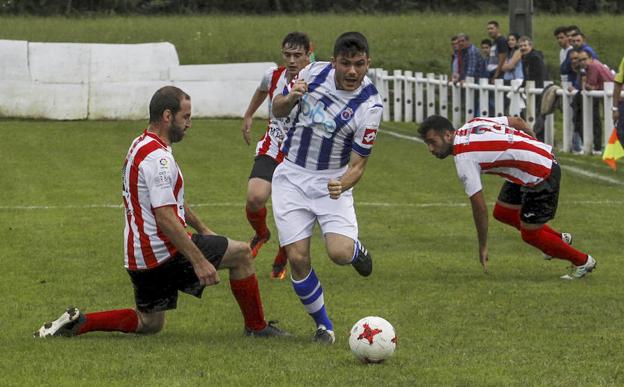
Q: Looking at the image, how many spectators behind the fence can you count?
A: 11